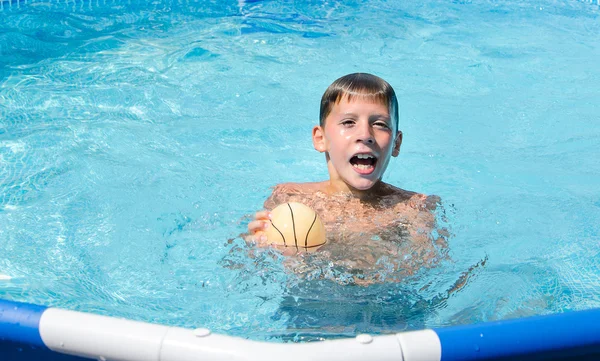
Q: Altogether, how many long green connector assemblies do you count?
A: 0